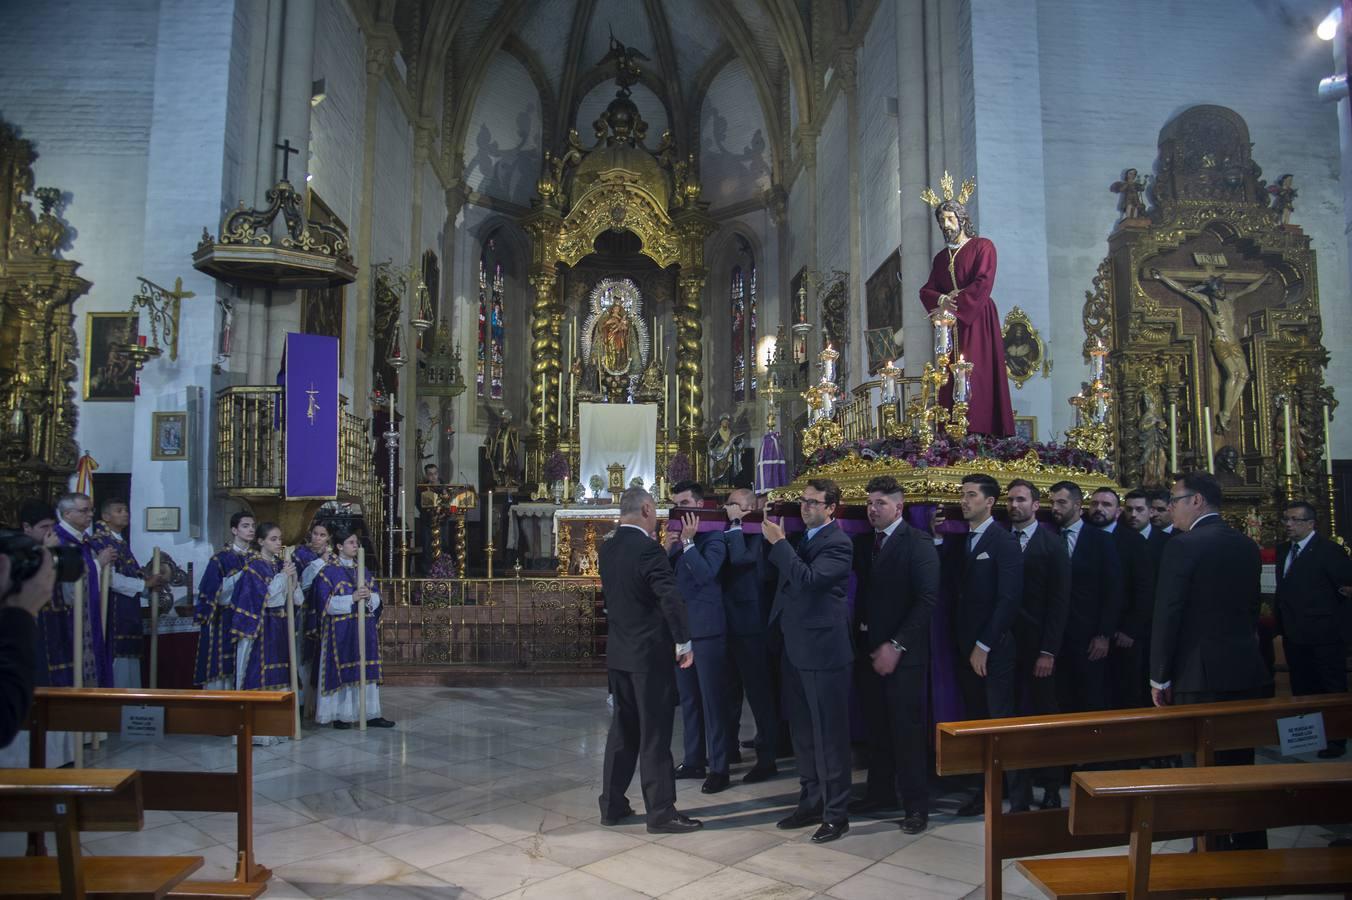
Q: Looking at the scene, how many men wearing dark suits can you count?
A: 13